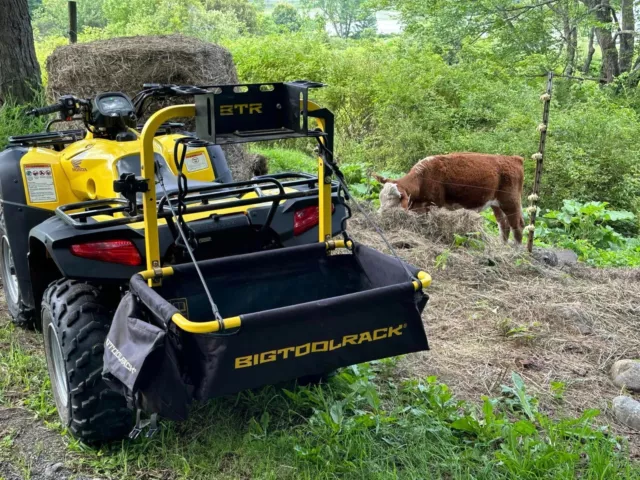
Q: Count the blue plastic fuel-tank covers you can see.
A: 0